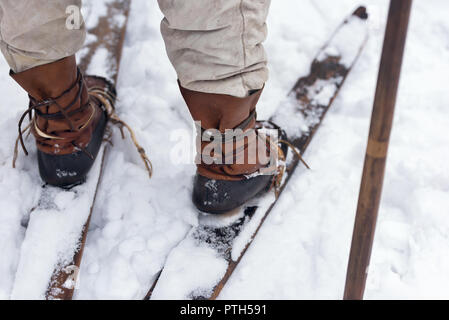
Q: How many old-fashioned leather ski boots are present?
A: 2